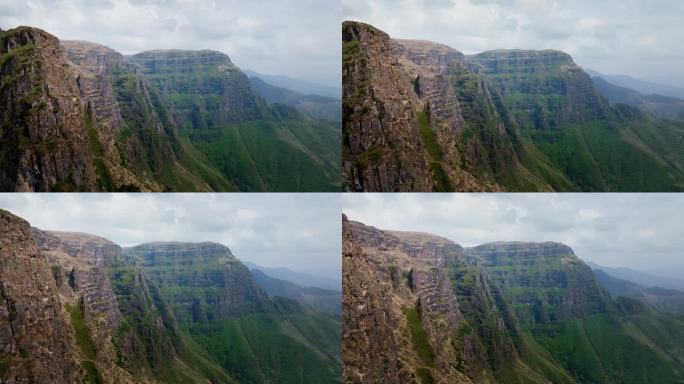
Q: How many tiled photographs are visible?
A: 4